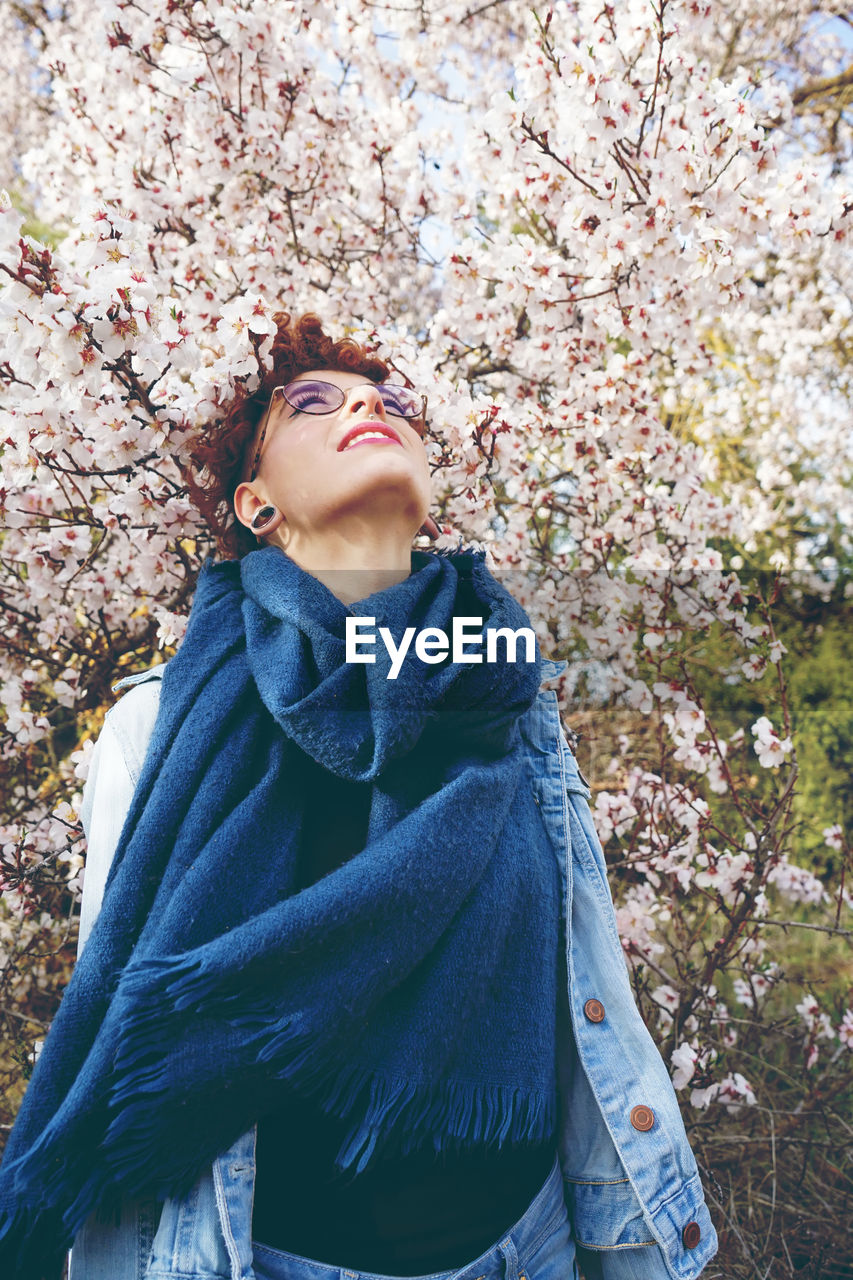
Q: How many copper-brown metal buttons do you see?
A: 3